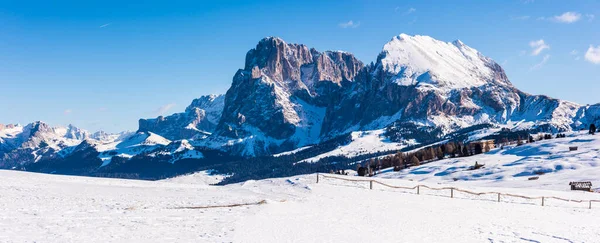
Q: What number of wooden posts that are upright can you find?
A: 7